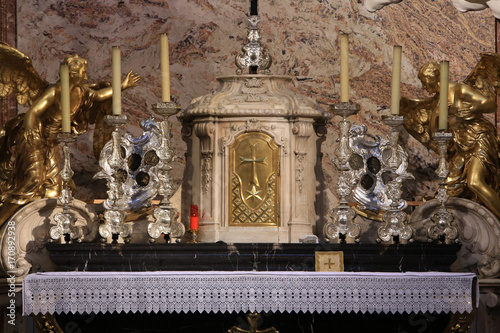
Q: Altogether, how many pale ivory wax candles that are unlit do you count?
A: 6